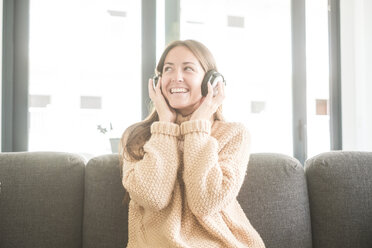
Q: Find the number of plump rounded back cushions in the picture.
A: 3